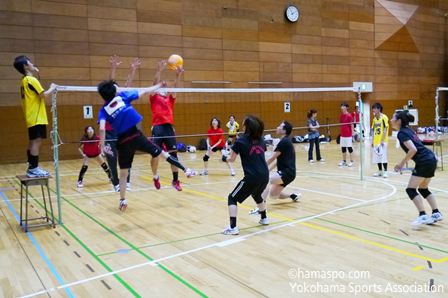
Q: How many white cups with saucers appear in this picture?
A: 0